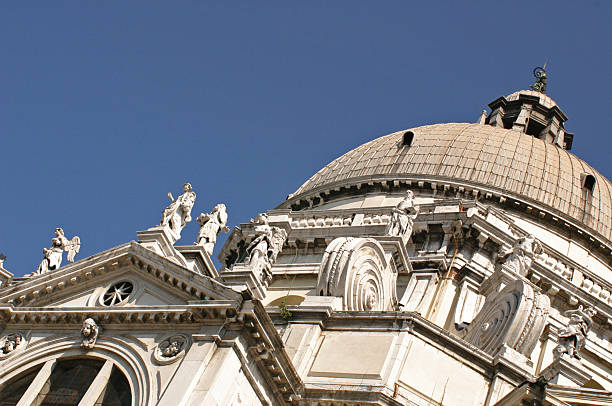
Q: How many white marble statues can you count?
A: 7